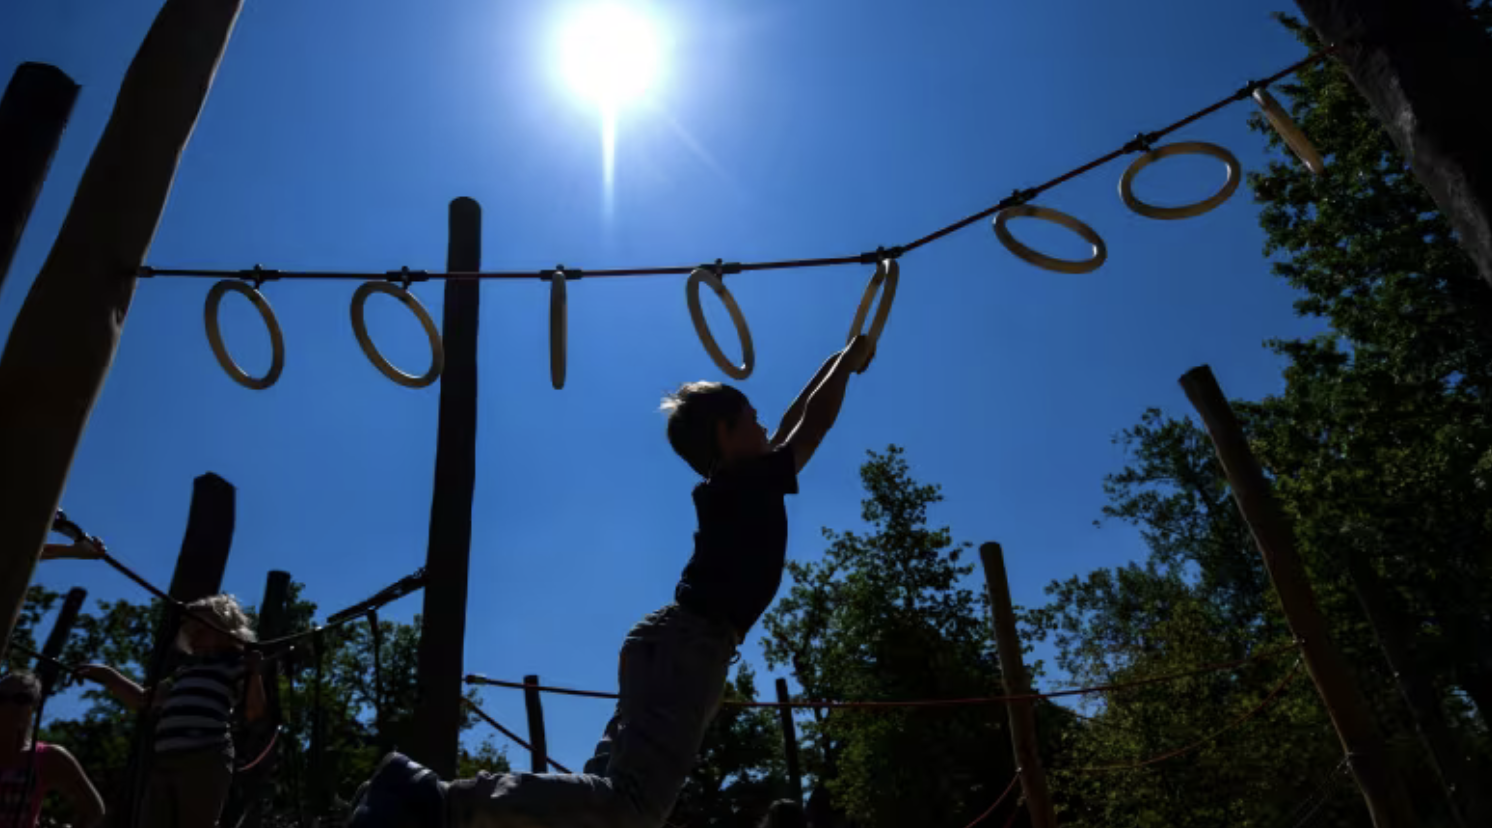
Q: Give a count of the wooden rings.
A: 8